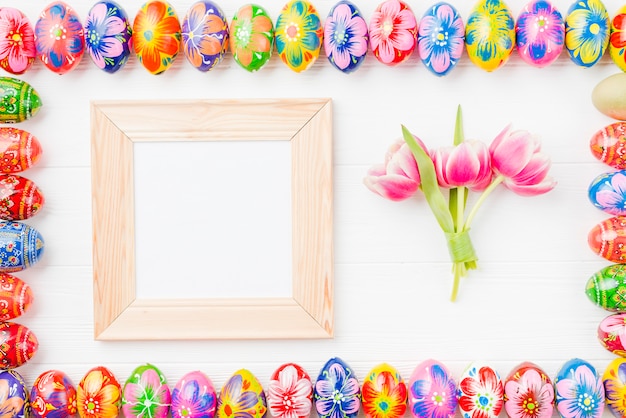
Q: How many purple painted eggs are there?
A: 2